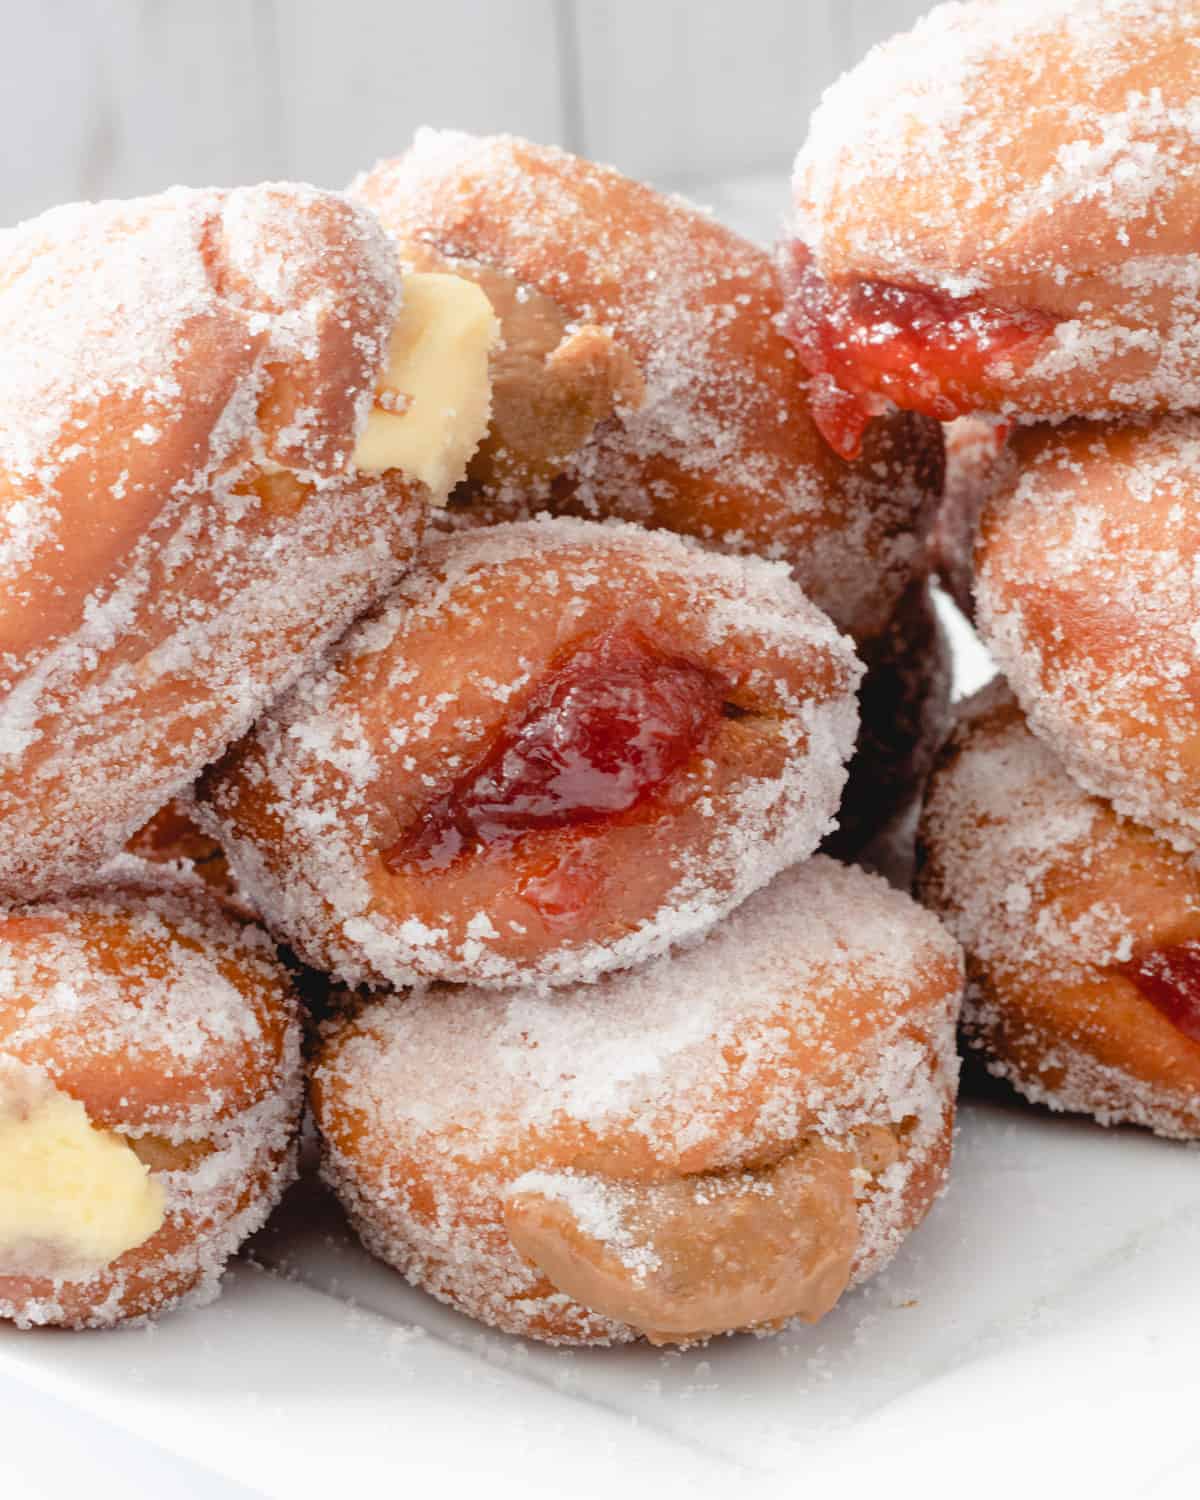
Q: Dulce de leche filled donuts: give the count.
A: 2